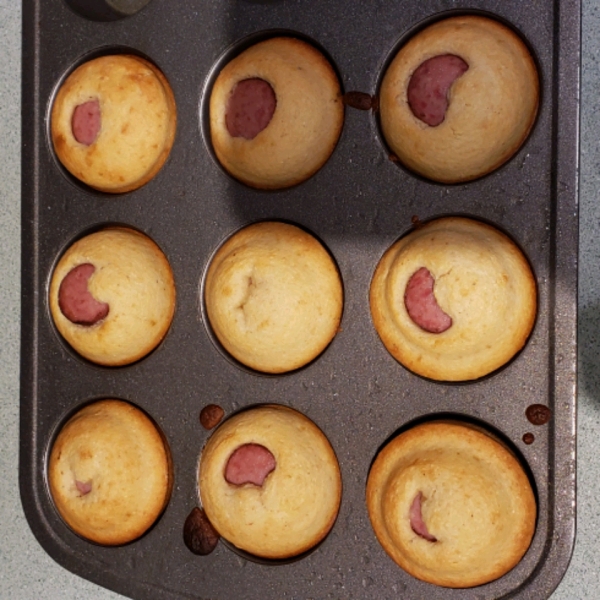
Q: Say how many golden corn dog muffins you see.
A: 9